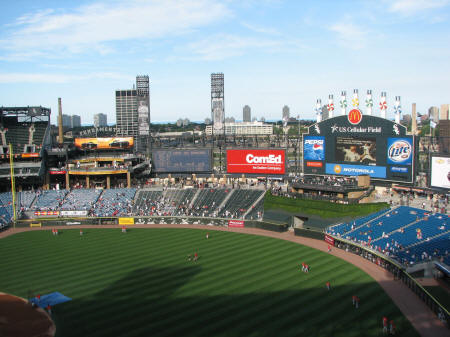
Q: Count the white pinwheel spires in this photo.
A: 7